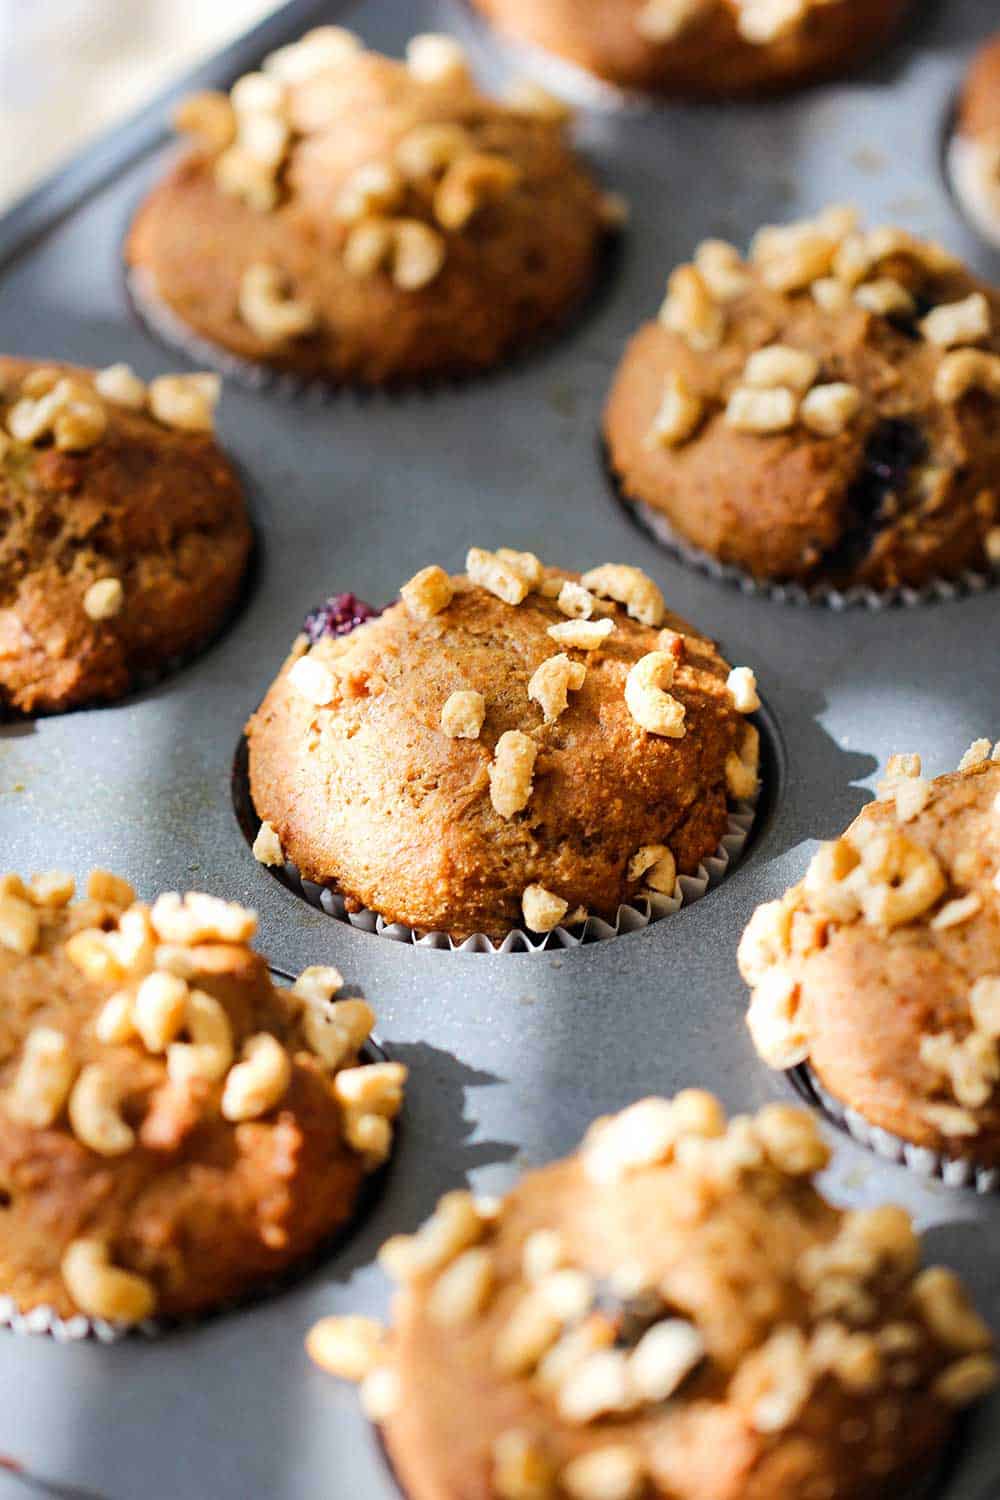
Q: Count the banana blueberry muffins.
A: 9